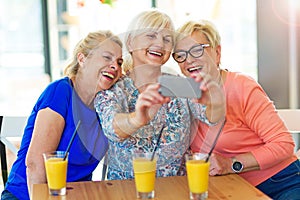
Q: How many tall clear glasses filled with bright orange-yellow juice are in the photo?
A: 3